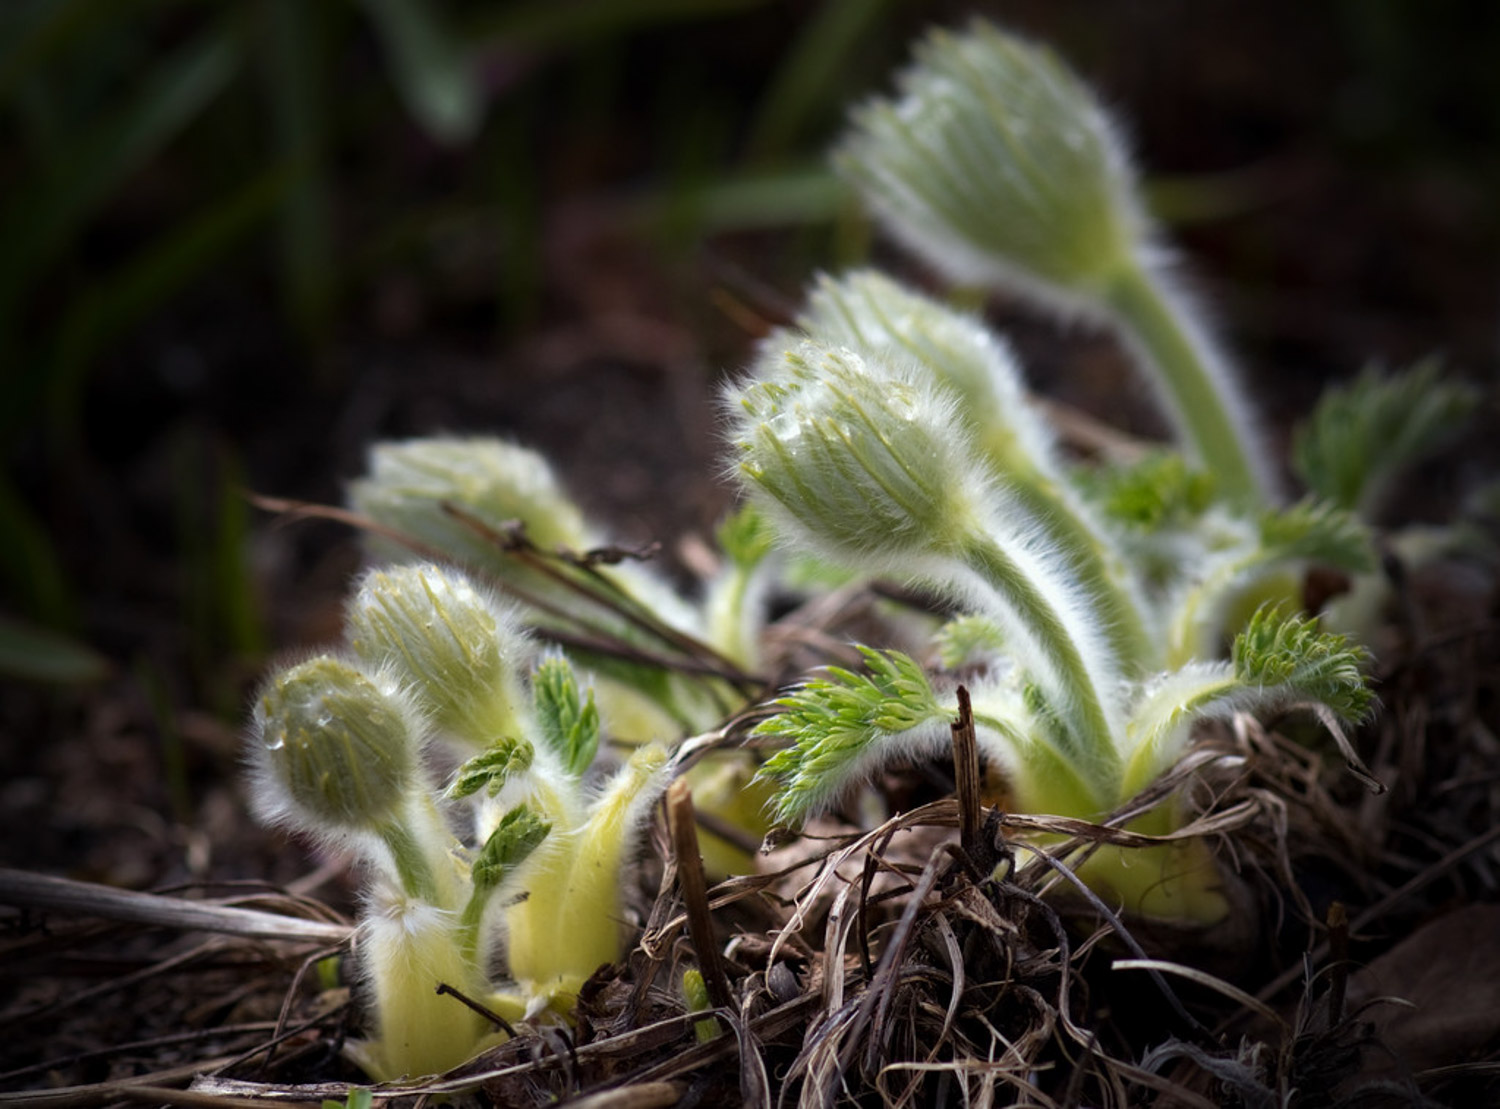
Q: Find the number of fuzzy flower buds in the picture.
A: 6